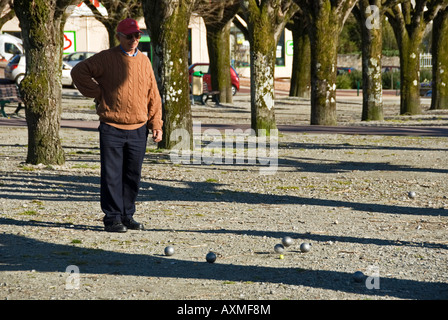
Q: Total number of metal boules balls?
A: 7